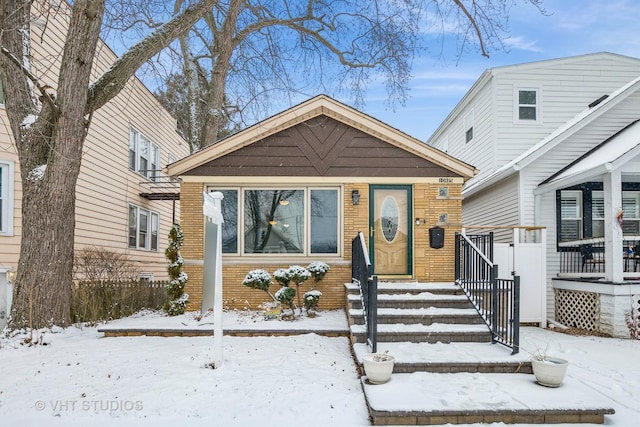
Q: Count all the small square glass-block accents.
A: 2